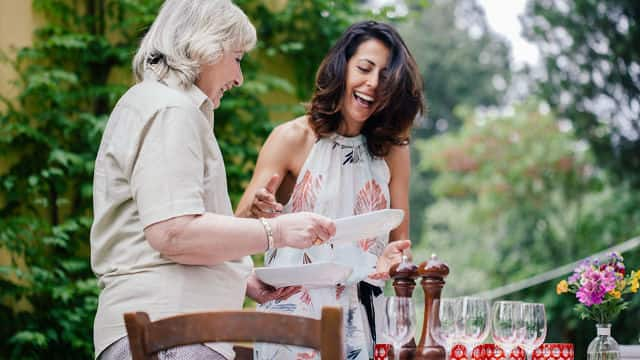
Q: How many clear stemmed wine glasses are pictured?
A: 5